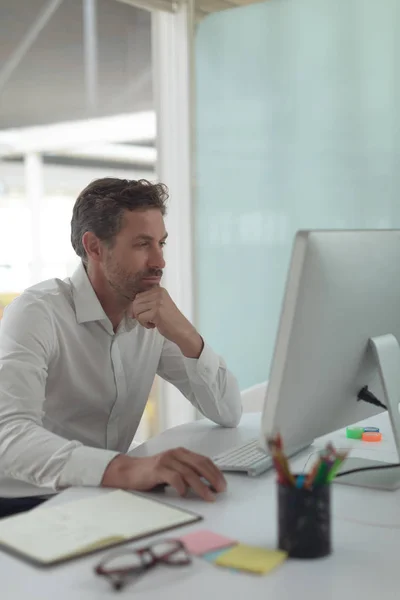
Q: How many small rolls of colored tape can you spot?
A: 3